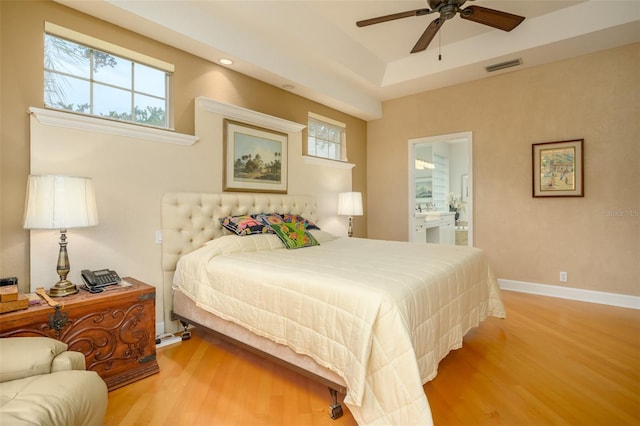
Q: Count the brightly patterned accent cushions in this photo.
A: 3